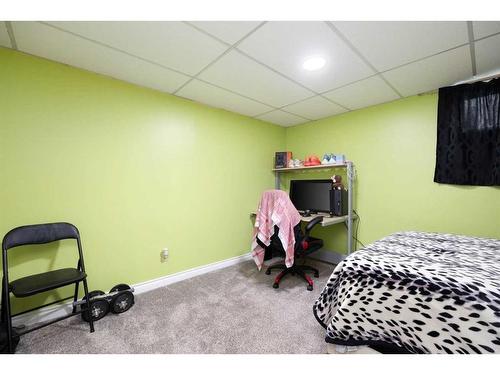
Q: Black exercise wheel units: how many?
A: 2